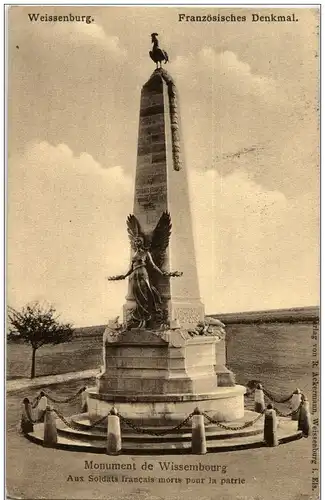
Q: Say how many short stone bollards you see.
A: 10